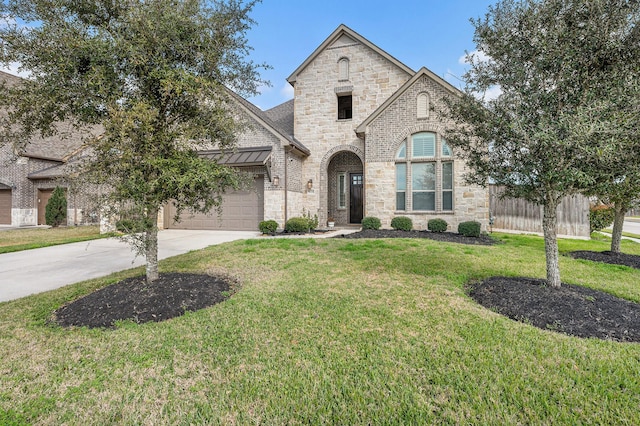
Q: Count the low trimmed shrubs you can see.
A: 6